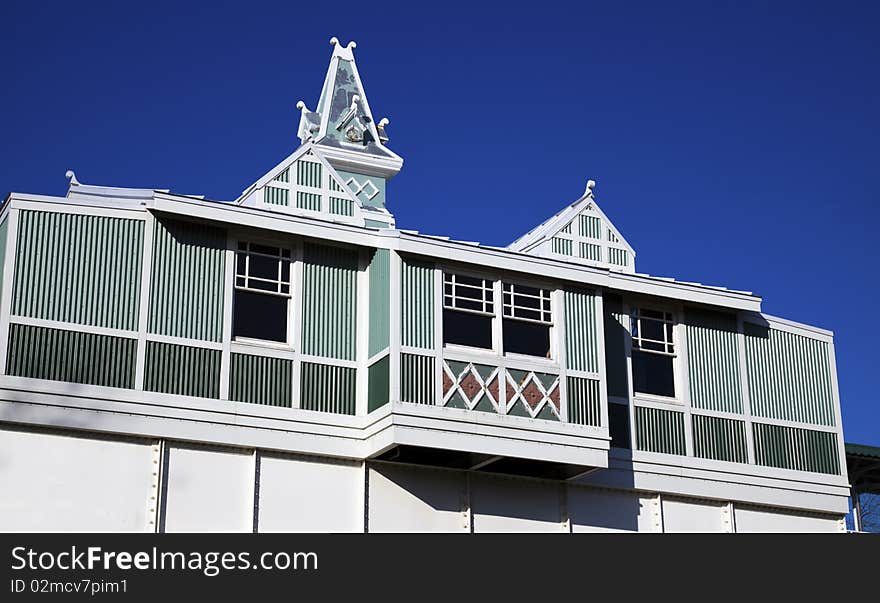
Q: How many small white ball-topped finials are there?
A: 7